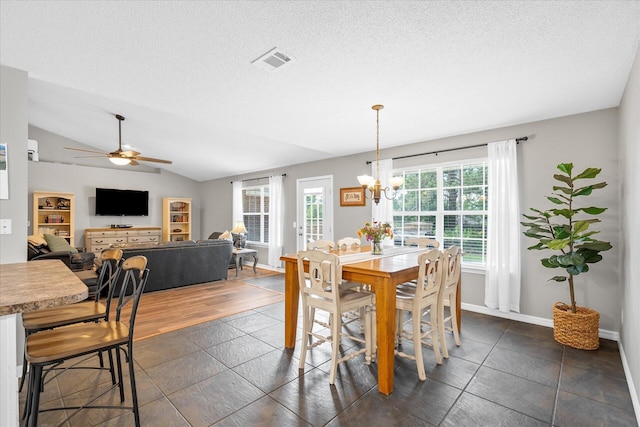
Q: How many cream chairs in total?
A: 6